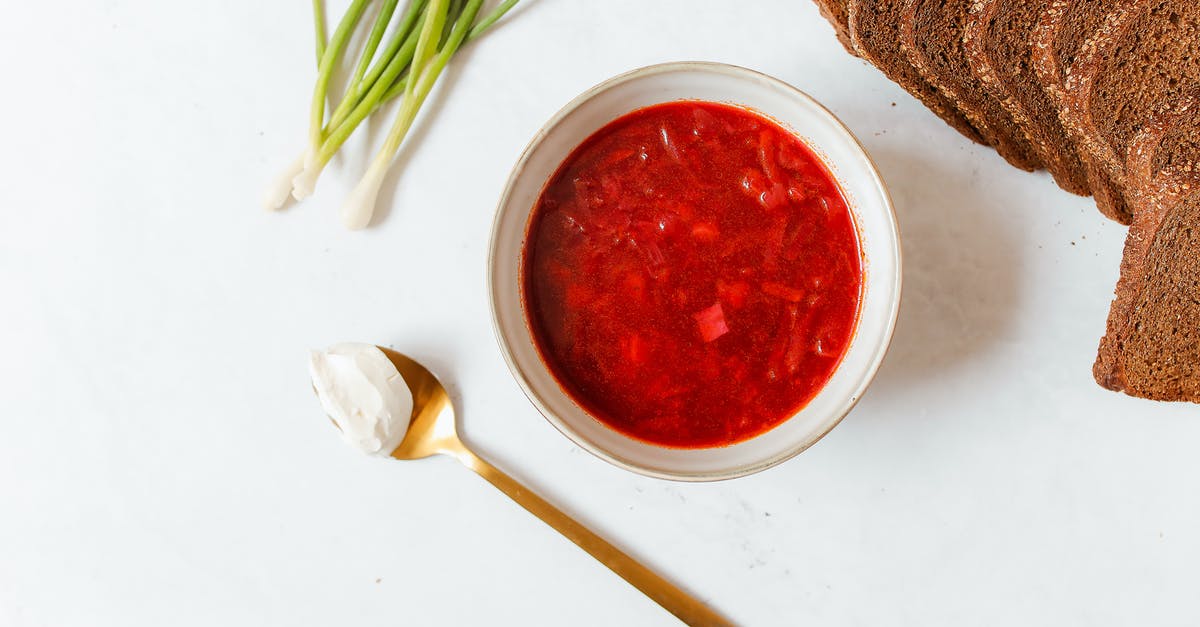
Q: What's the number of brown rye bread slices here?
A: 8